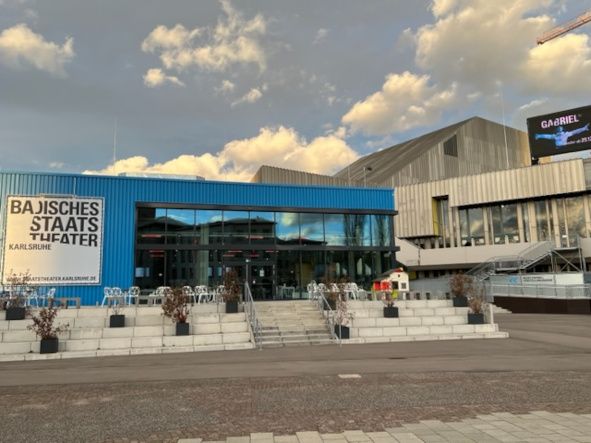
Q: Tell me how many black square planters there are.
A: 10